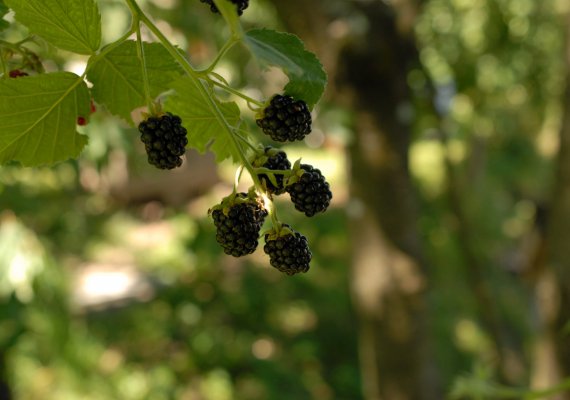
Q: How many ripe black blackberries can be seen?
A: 7